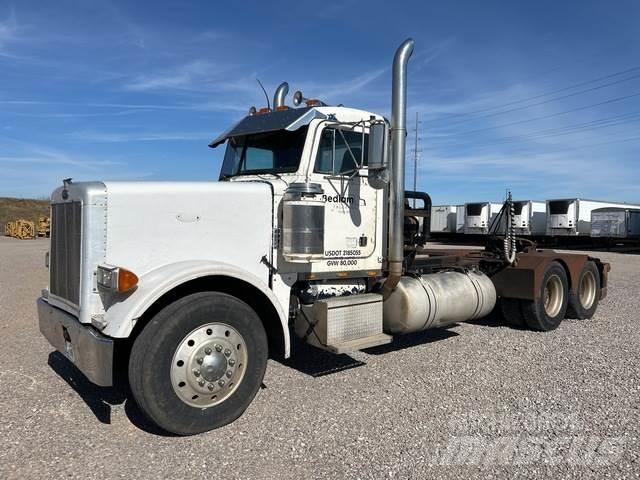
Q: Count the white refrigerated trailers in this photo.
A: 3